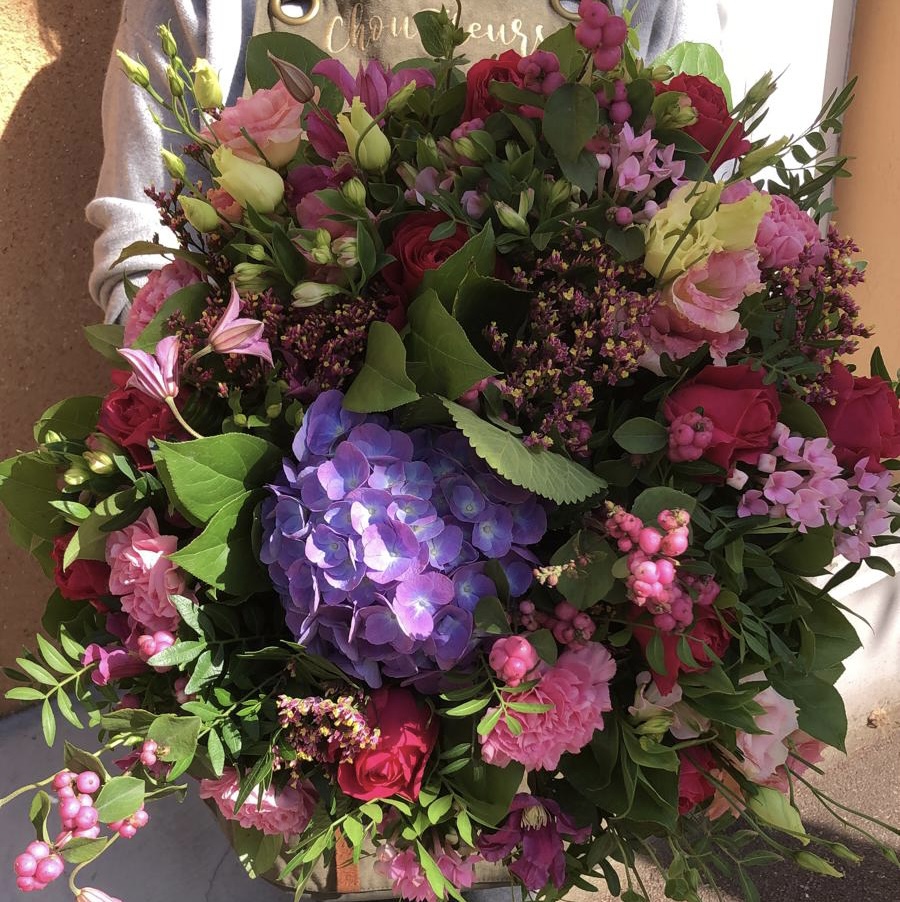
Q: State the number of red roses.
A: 10